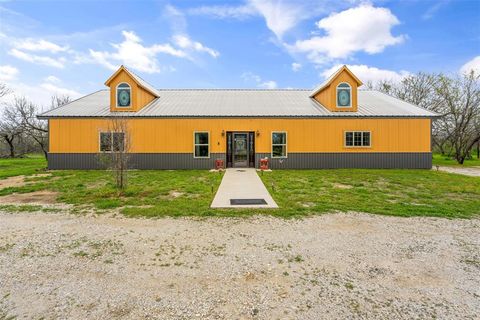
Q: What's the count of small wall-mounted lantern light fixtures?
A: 2